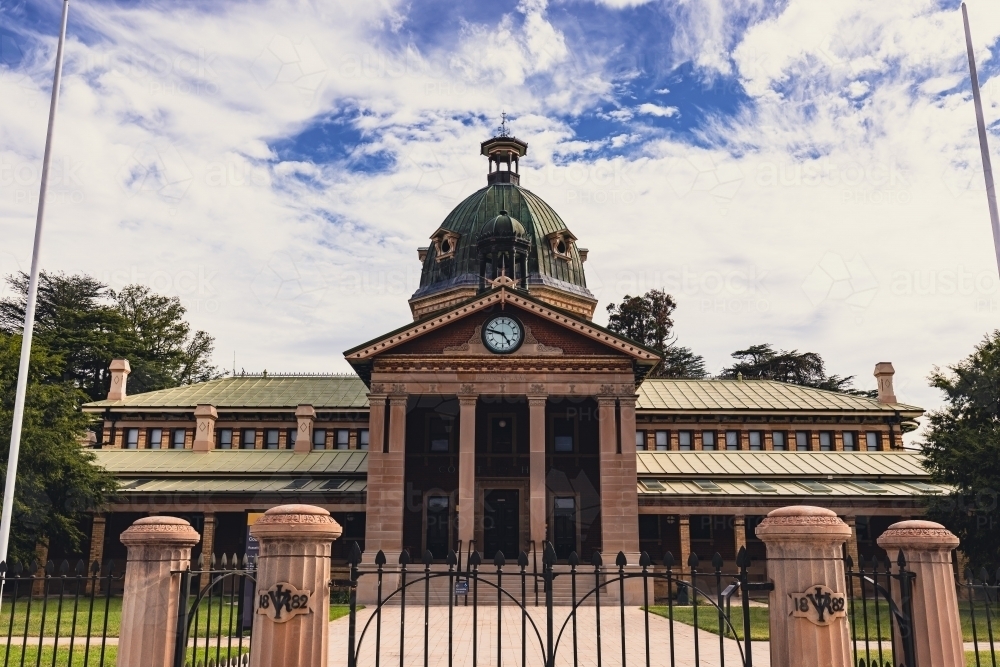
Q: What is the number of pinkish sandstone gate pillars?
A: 4